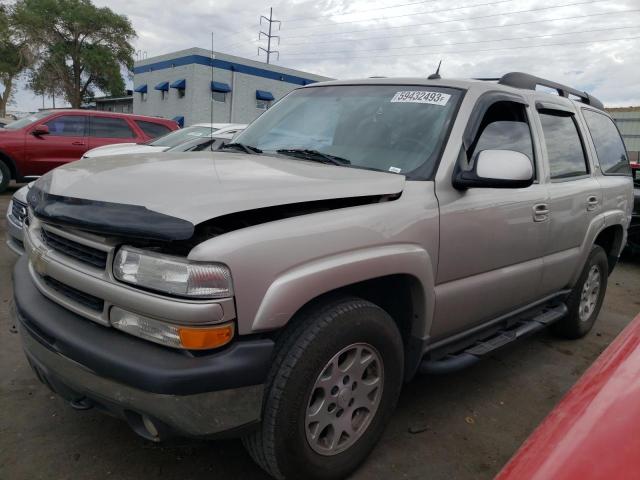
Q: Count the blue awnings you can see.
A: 6